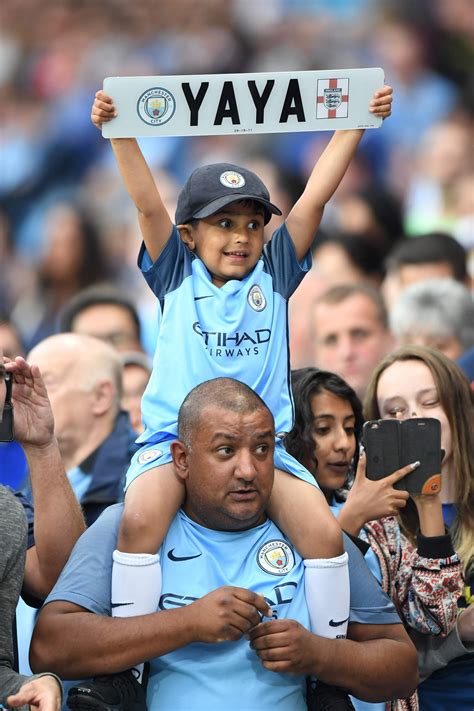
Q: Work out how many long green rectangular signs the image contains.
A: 0